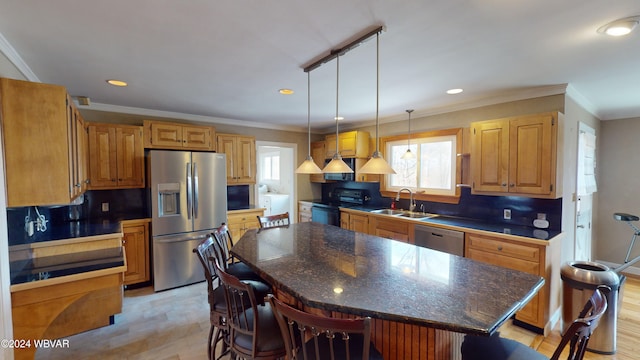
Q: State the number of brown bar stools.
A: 6